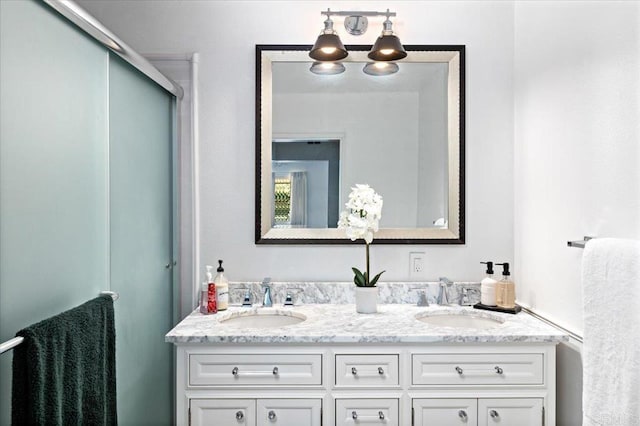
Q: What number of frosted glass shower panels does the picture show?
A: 2